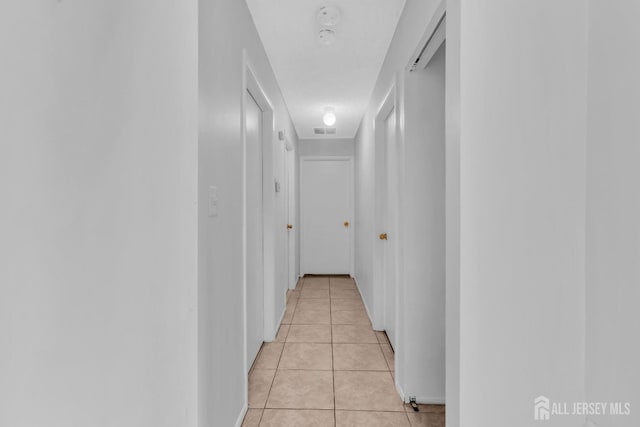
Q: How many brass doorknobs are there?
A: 3